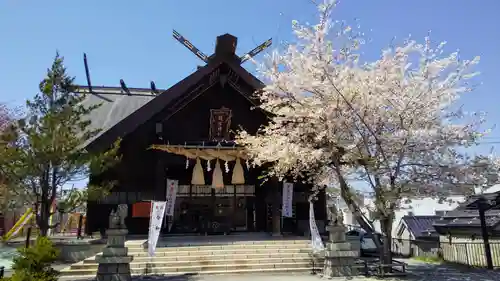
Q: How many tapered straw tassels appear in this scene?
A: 3